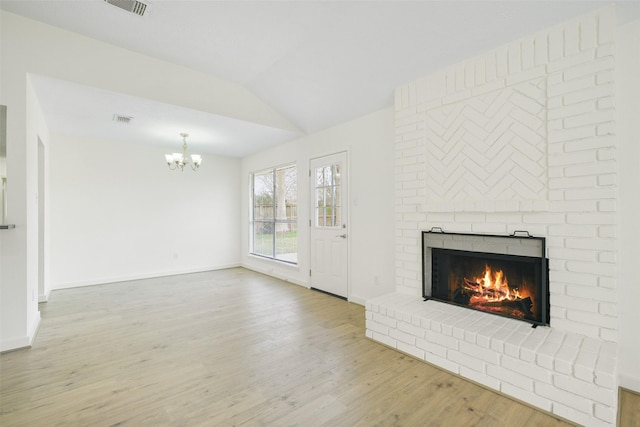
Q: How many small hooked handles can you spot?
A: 2